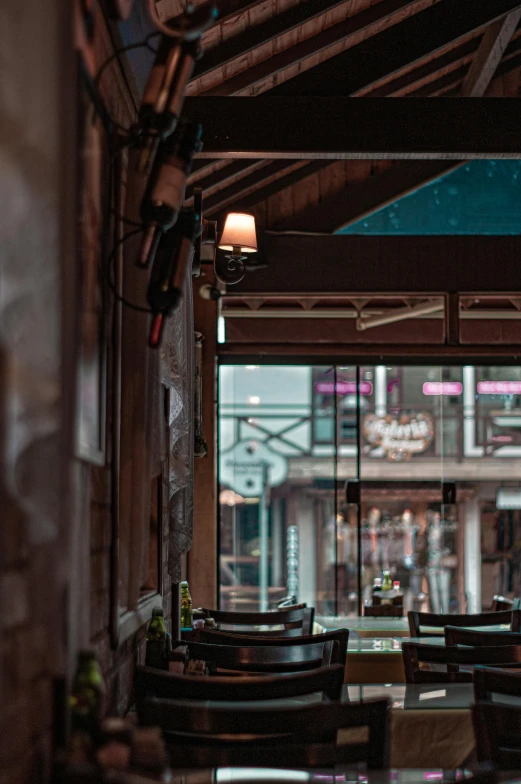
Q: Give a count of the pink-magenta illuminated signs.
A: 3